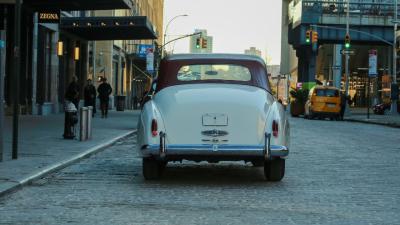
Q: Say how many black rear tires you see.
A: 2